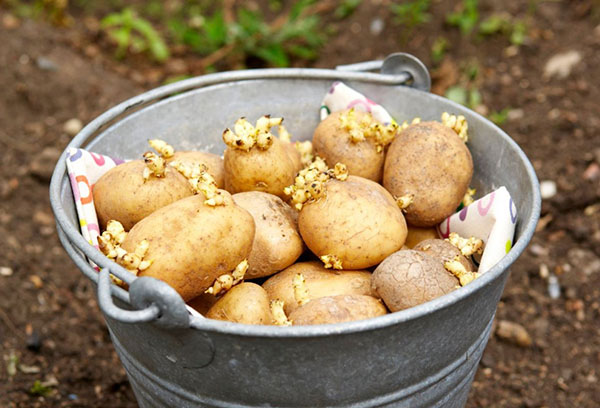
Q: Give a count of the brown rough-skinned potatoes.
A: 2